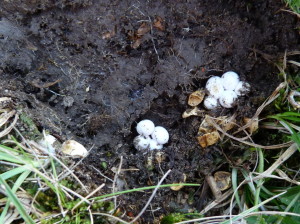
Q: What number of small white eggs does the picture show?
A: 9